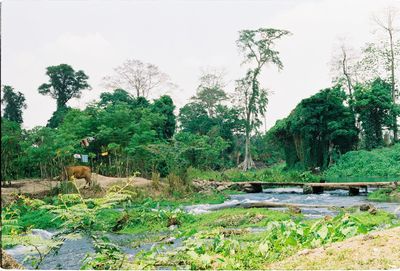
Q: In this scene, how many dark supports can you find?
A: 3